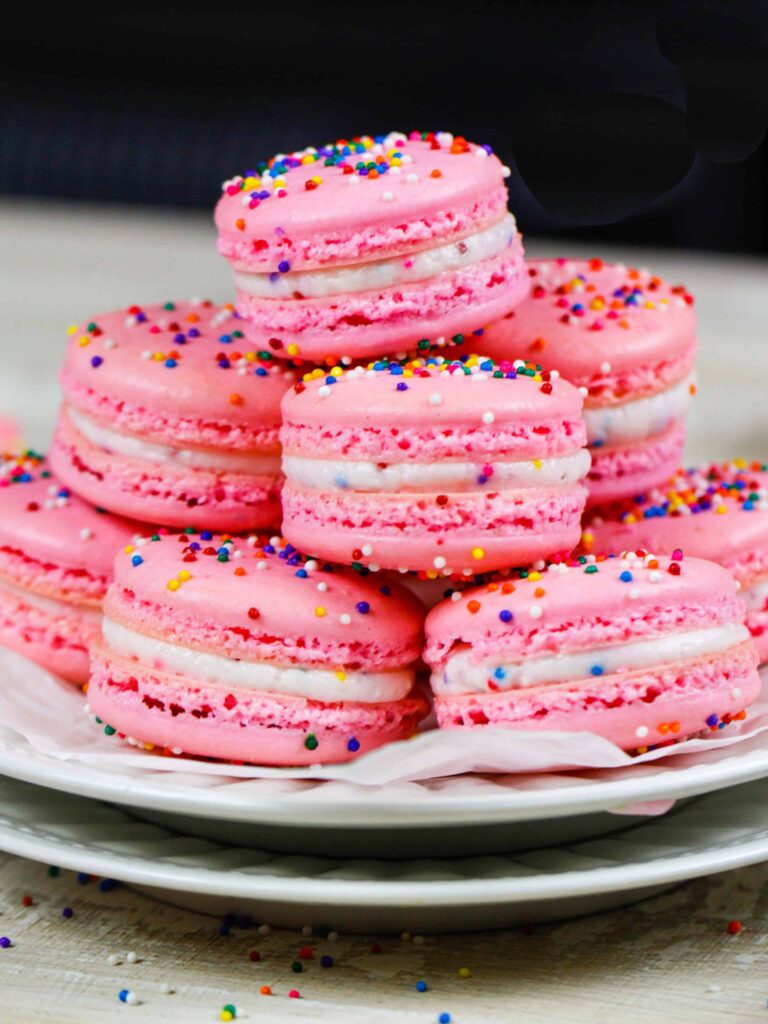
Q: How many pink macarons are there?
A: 8